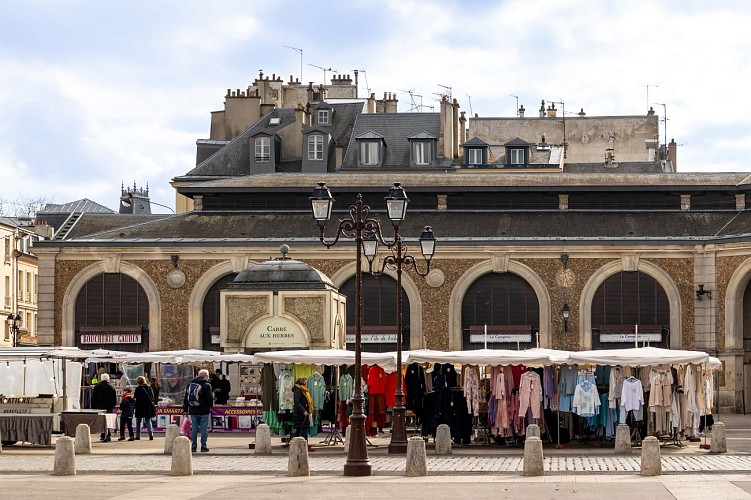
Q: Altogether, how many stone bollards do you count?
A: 14